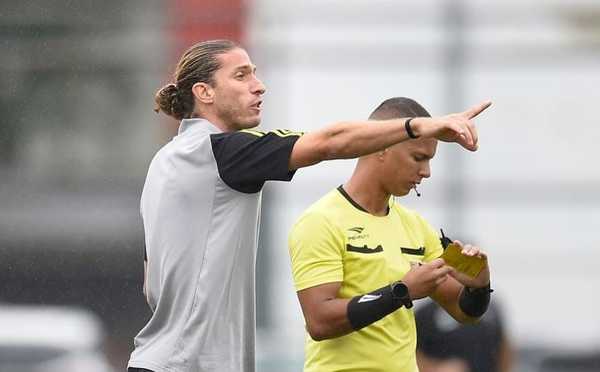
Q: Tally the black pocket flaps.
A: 2